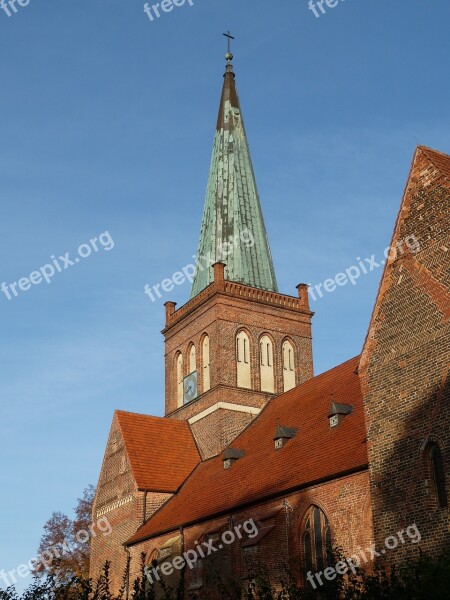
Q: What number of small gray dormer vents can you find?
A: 3